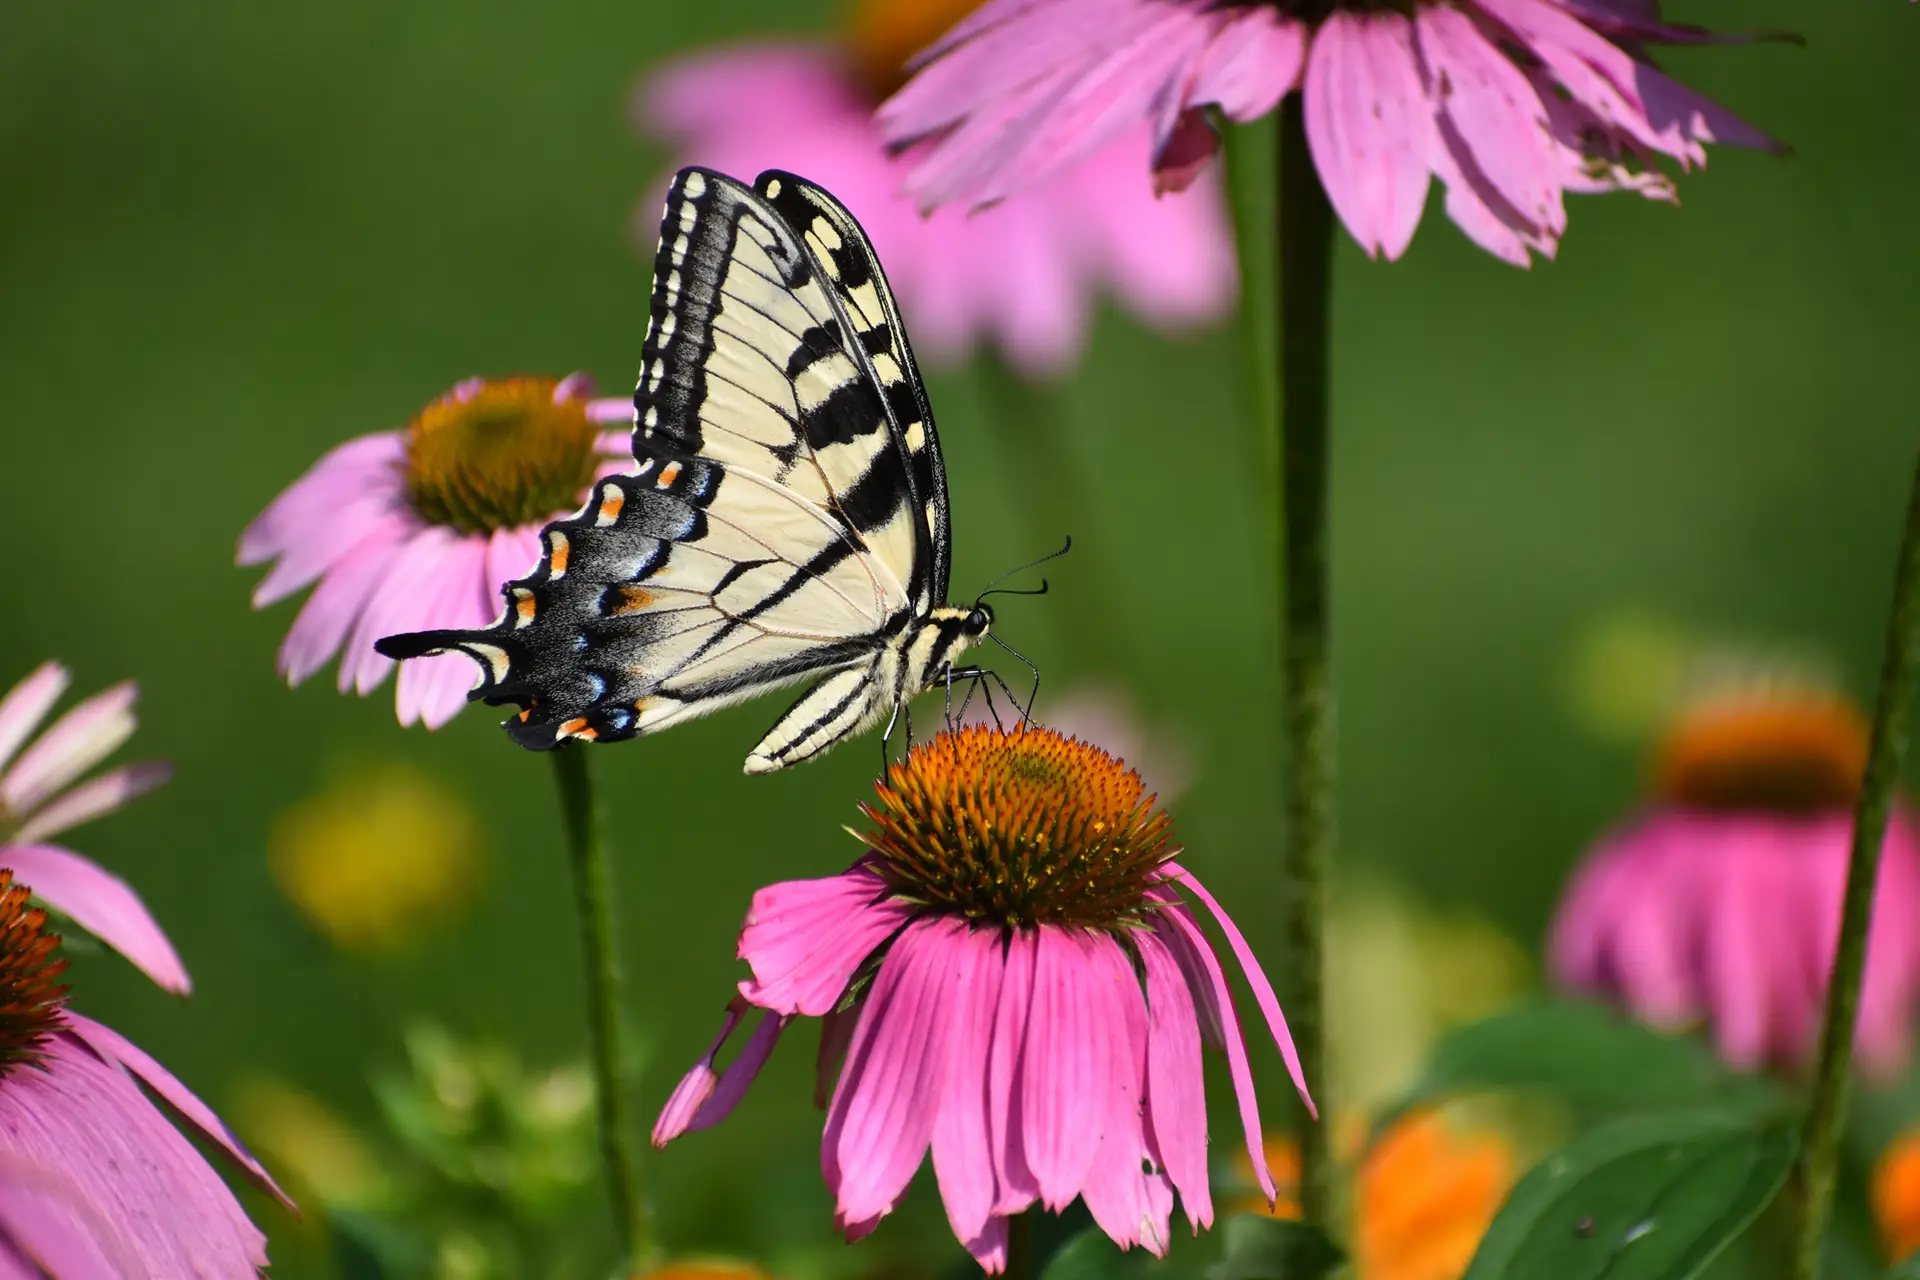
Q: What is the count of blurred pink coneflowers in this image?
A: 2